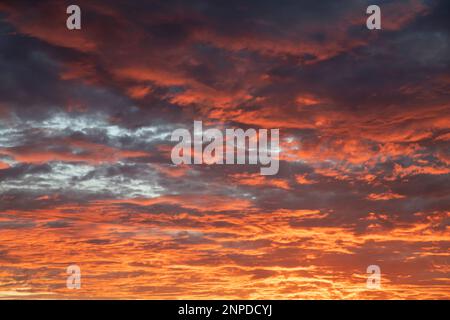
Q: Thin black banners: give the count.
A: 1